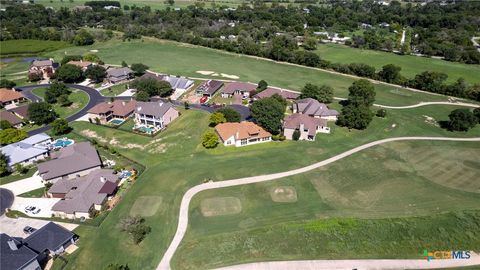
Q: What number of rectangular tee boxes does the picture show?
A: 3